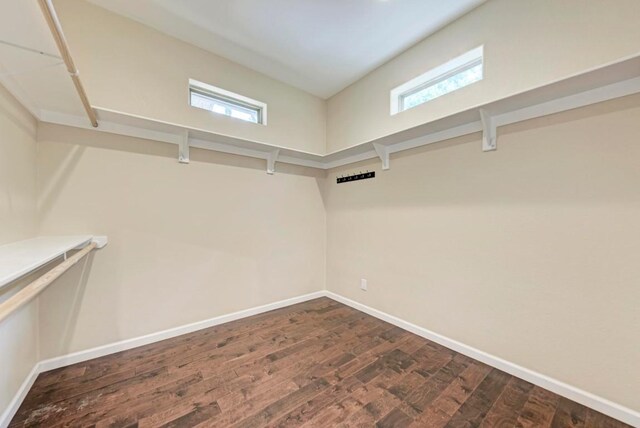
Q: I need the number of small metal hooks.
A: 6